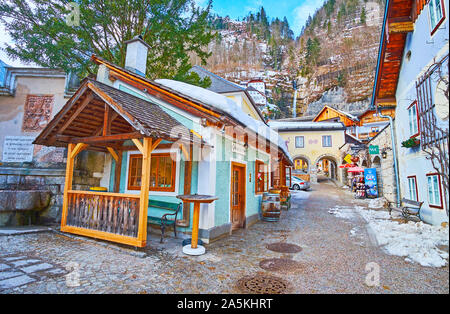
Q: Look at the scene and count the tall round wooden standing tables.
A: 1